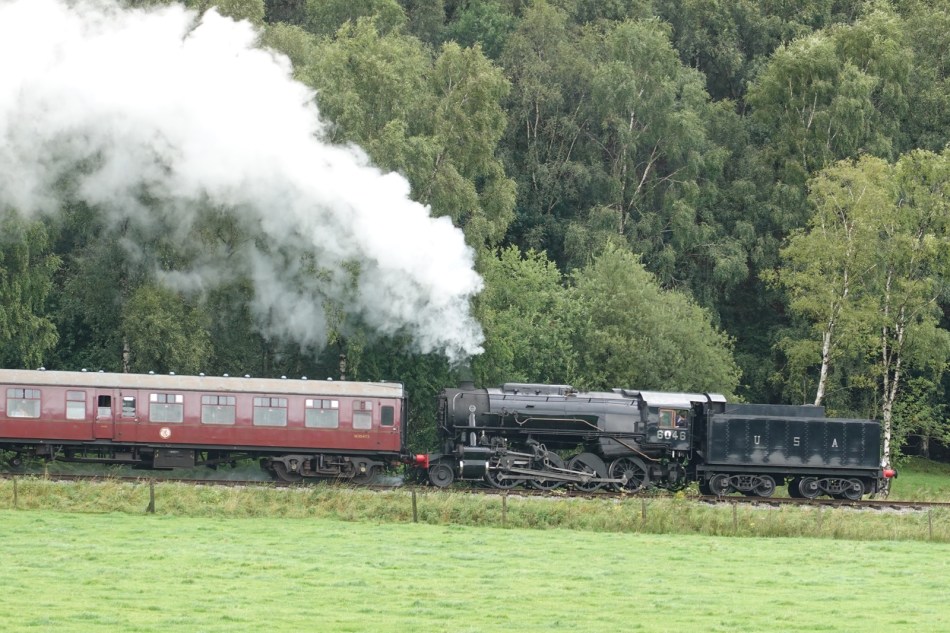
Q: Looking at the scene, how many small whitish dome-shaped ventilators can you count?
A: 11